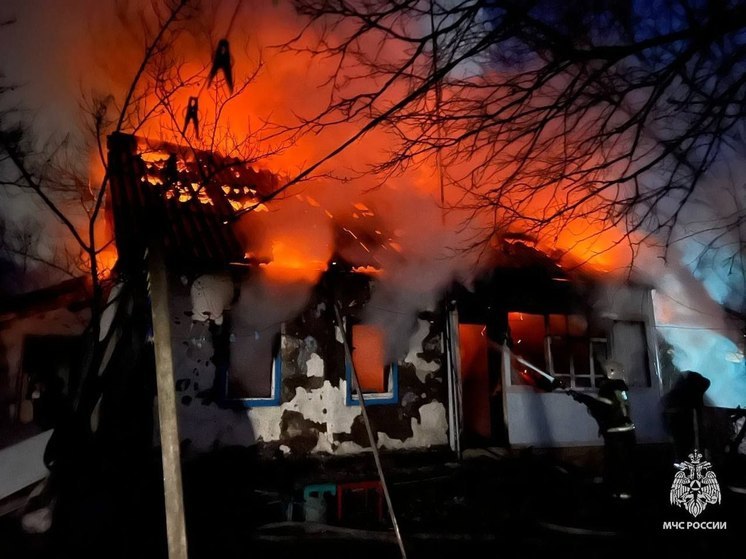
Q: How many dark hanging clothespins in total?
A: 2